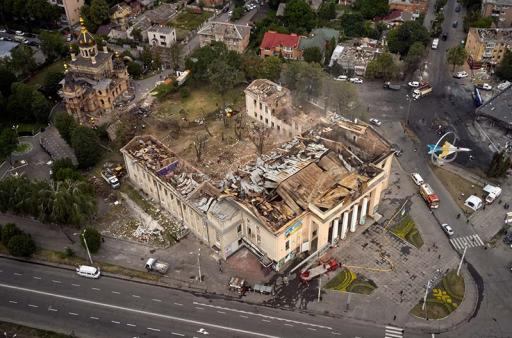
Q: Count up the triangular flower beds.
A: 3